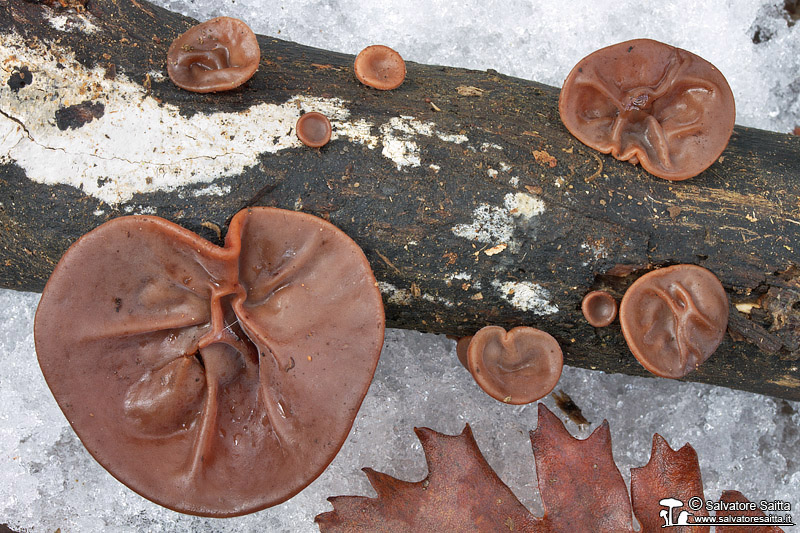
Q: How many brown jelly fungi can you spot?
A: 8